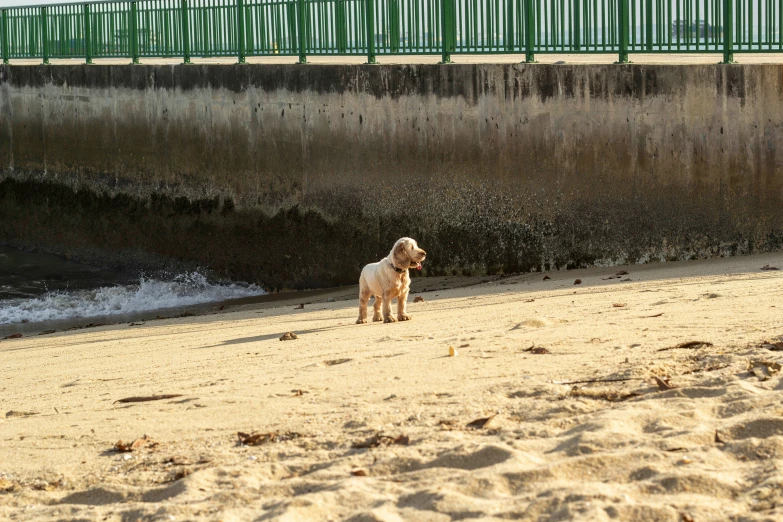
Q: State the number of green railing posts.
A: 12